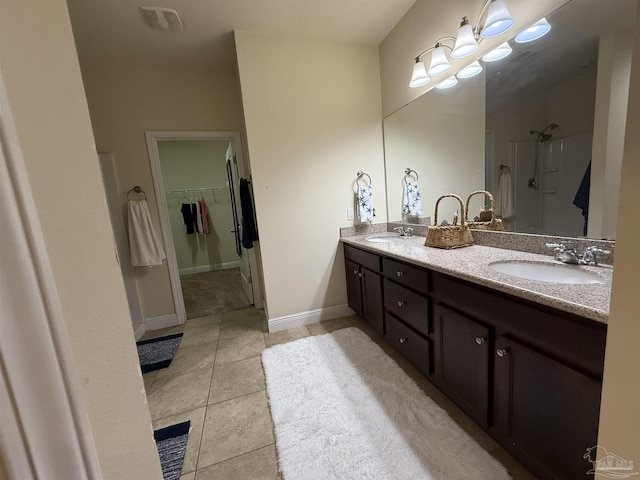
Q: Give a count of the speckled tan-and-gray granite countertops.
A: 1